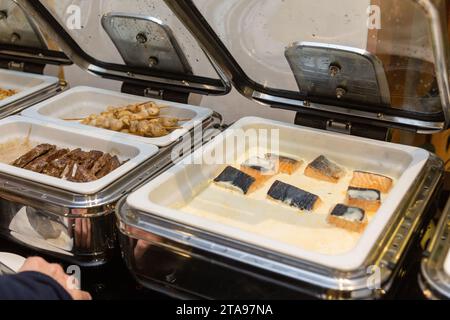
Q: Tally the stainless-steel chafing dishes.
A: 4